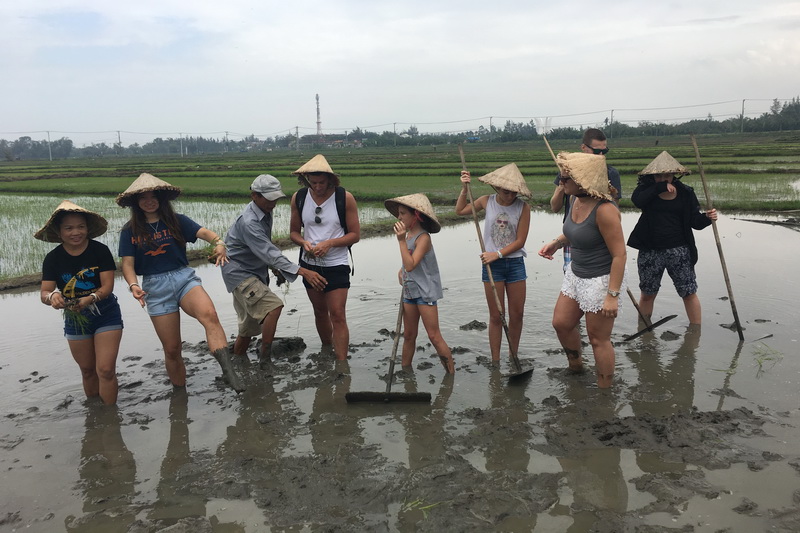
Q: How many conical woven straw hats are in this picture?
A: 7